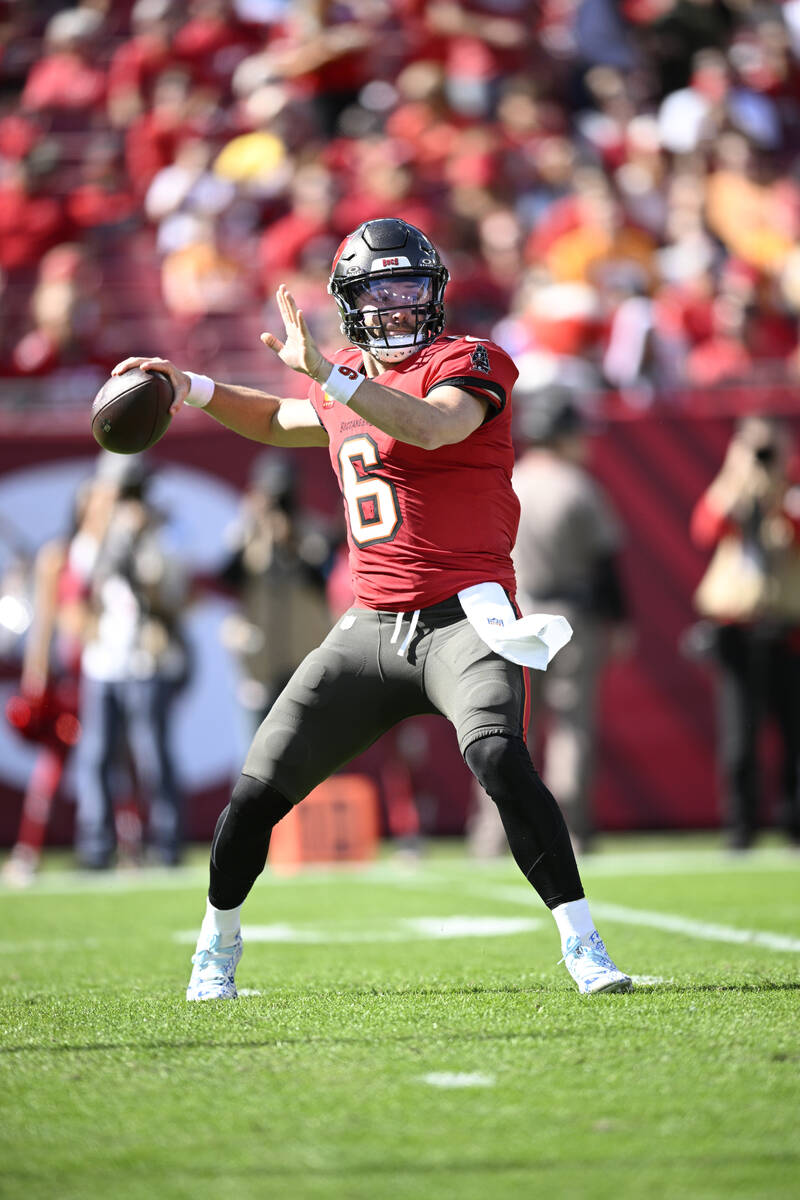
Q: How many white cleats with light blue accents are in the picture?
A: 2